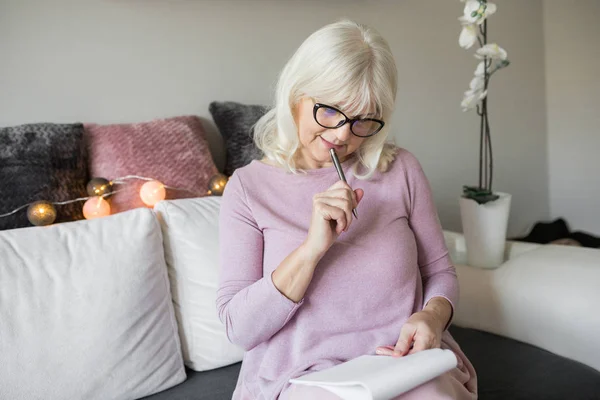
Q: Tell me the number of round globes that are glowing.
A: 5